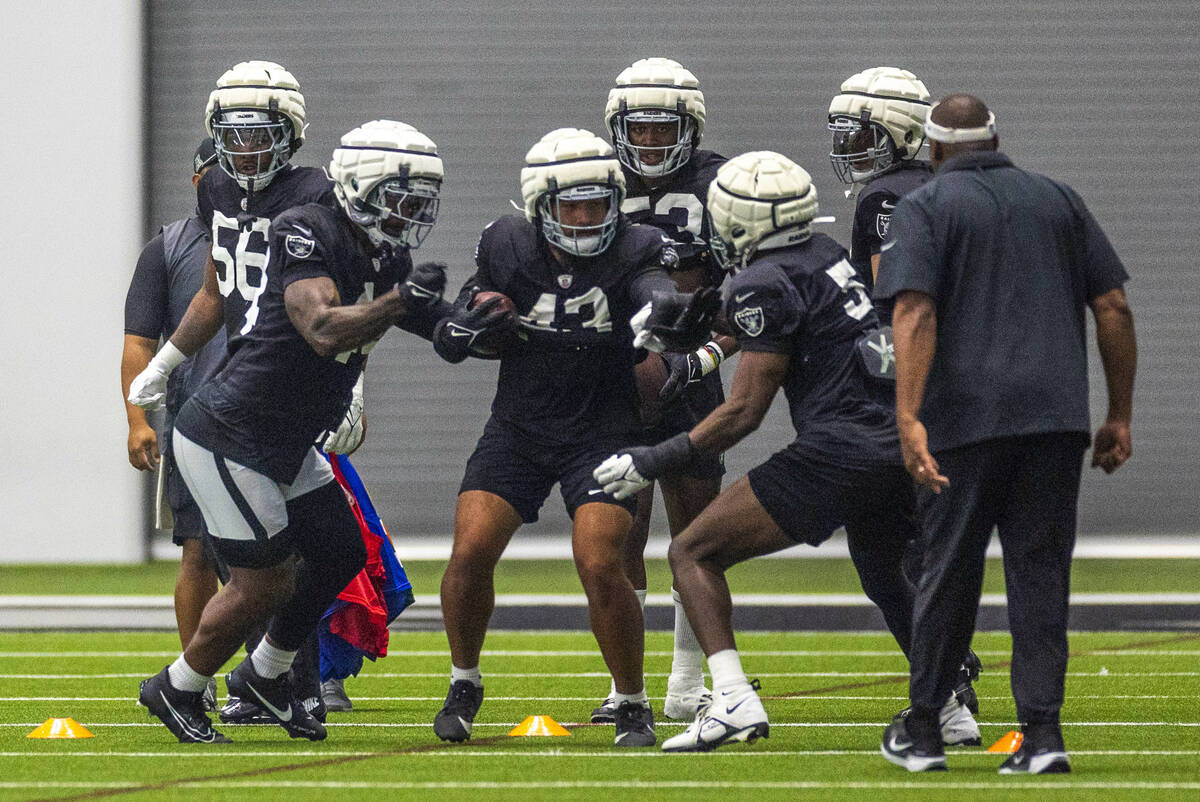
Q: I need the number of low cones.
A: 3